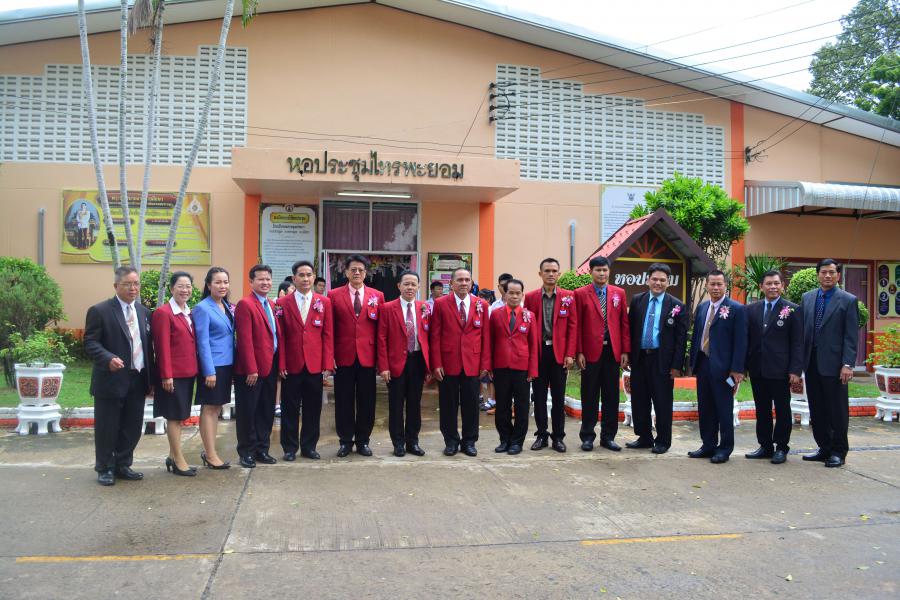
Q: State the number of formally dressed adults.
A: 15